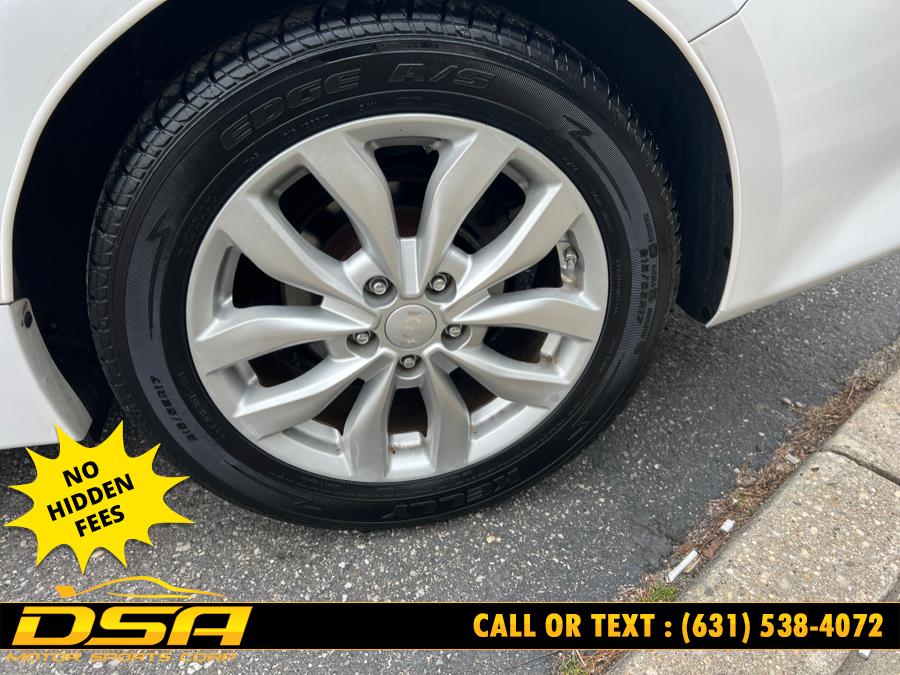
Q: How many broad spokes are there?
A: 10